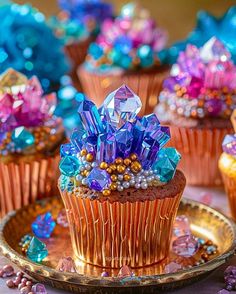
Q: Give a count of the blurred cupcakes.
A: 5